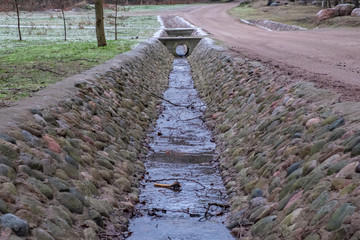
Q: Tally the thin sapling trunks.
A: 3